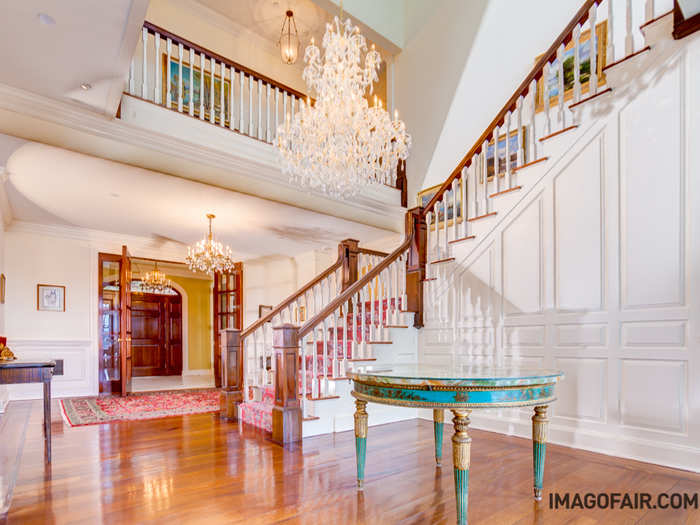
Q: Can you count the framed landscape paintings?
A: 4